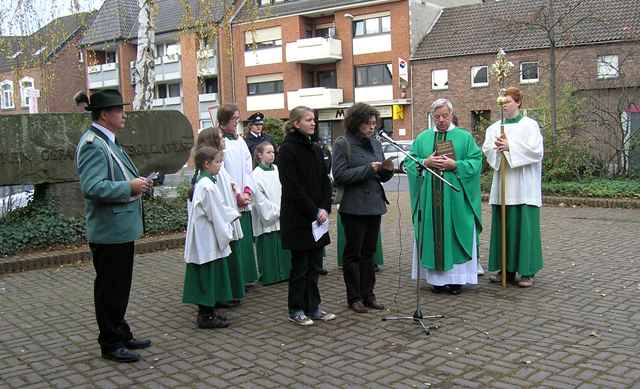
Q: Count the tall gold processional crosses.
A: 1